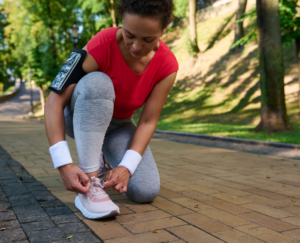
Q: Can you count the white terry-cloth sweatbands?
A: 2